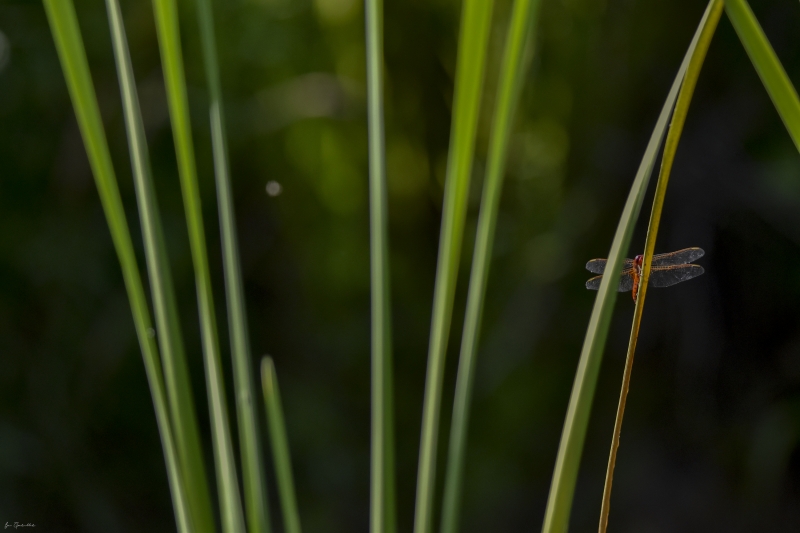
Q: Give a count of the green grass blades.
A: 10